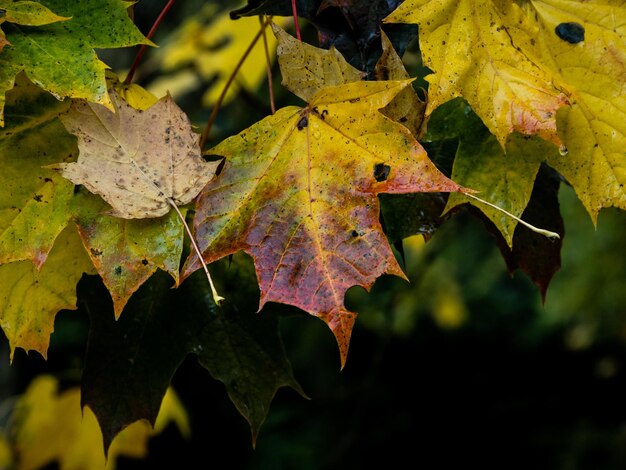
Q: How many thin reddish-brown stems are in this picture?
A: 4